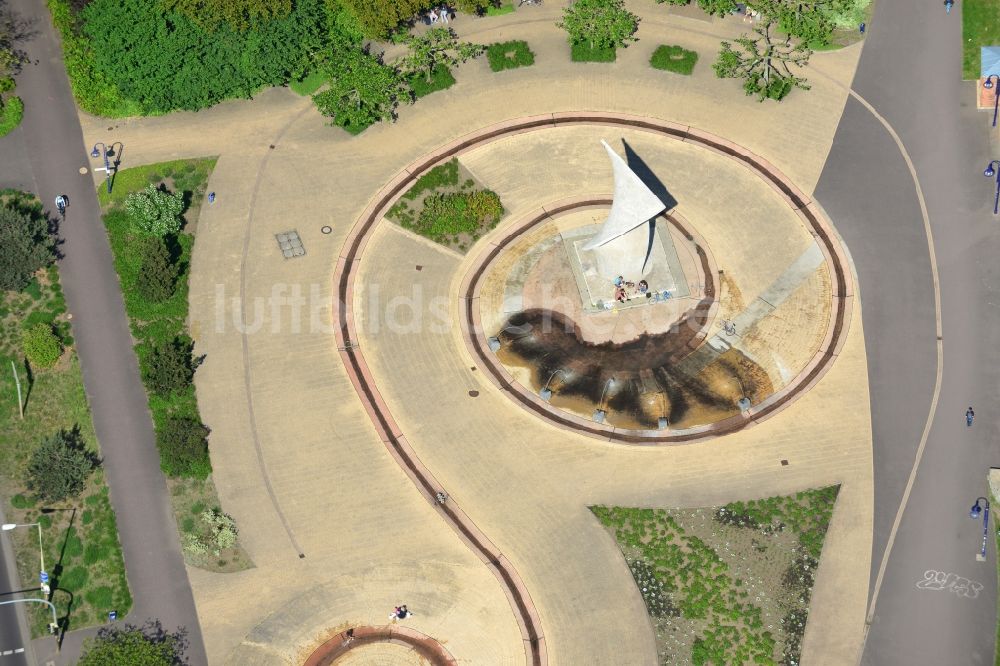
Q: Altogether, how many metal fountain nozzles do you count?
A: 5